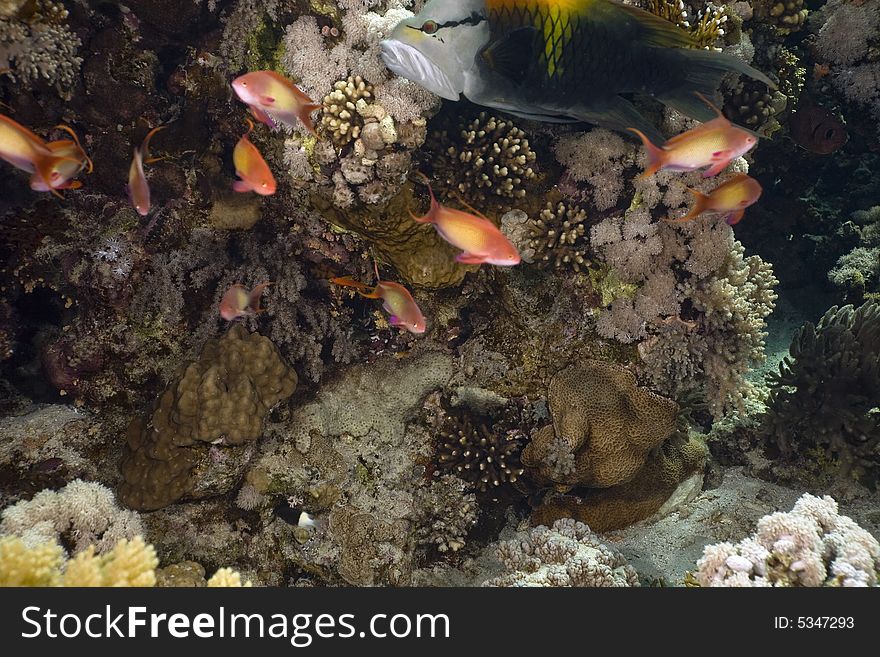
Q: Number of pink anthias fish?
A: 10